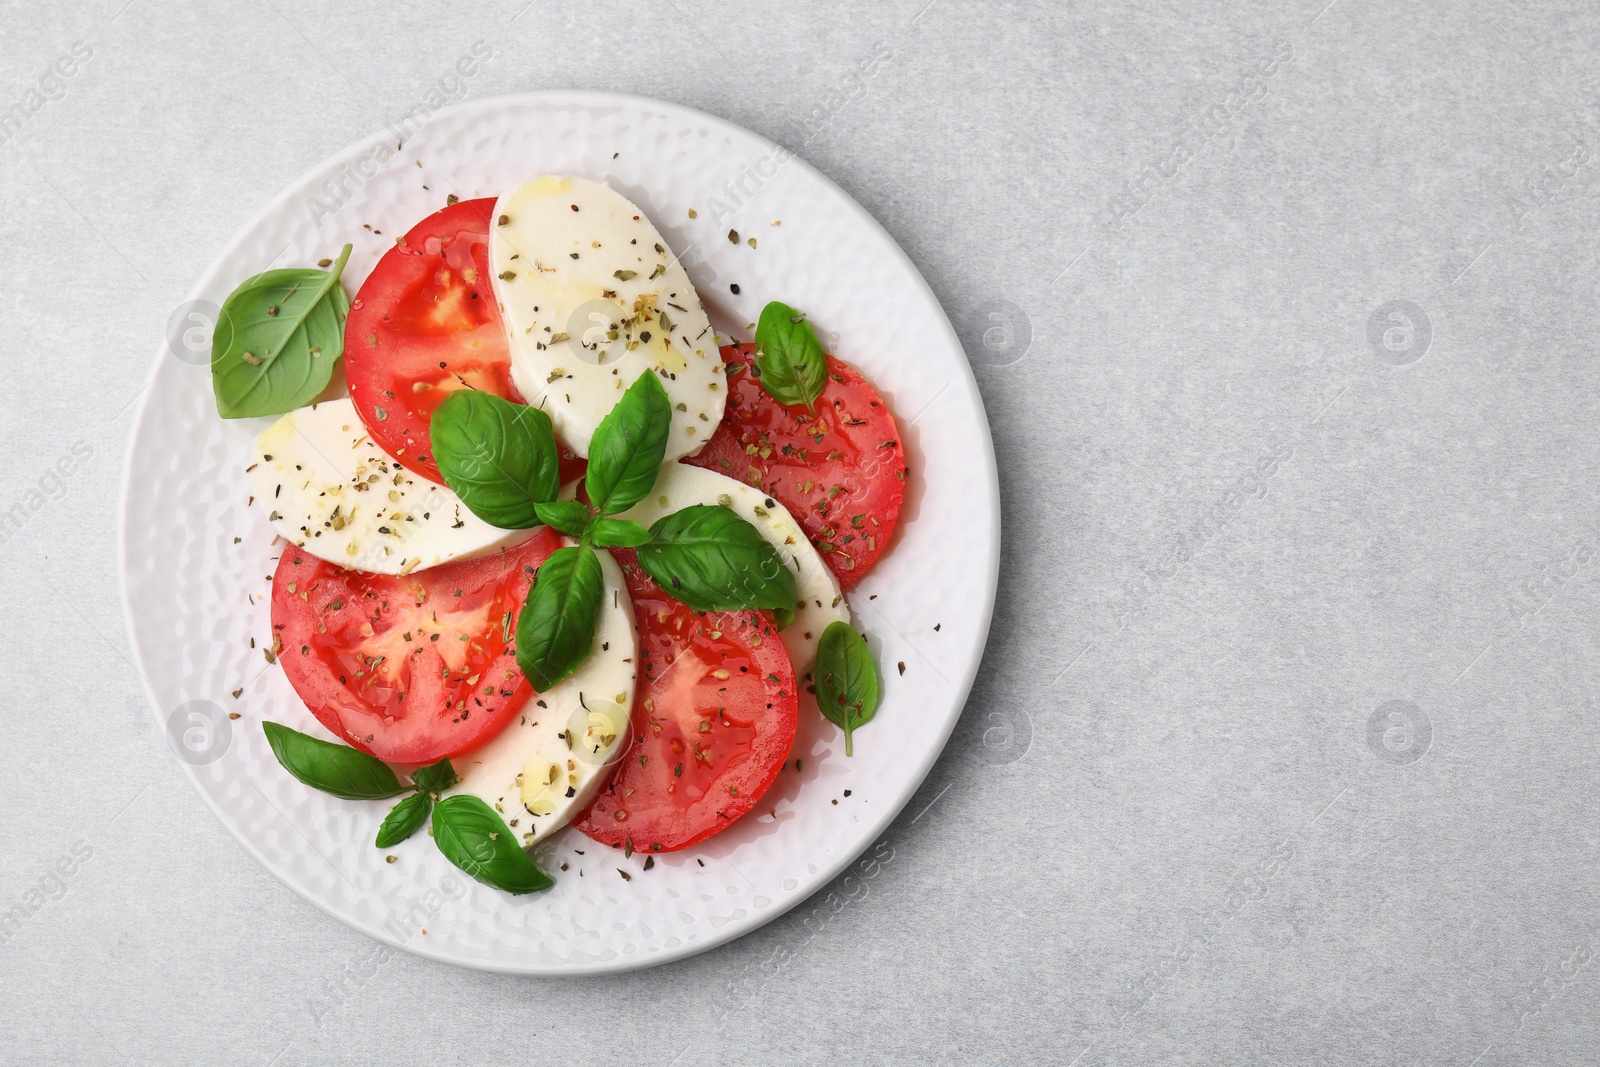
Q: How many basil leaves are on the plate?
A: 13